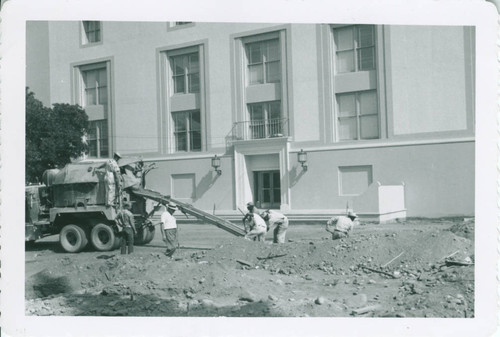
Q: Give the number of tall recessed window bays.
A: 4